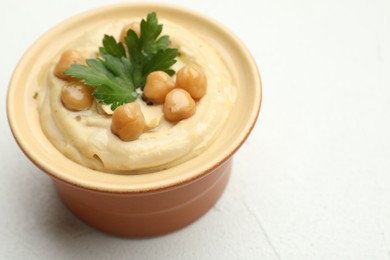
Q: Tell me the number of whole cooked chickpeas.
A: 7